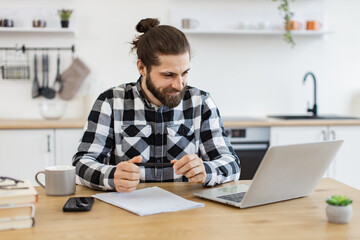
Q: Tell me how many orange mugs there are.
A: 2